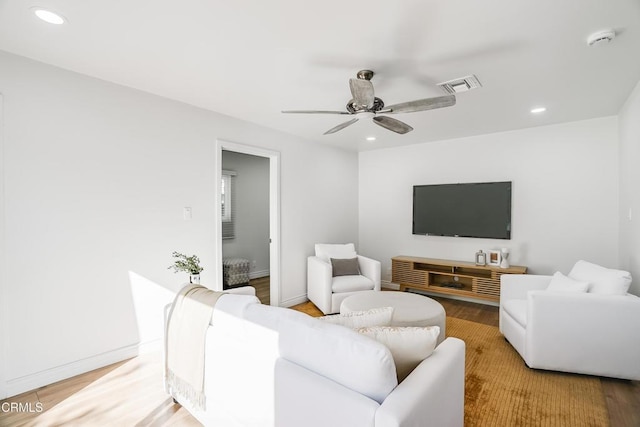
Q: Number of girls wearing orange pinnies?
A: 0